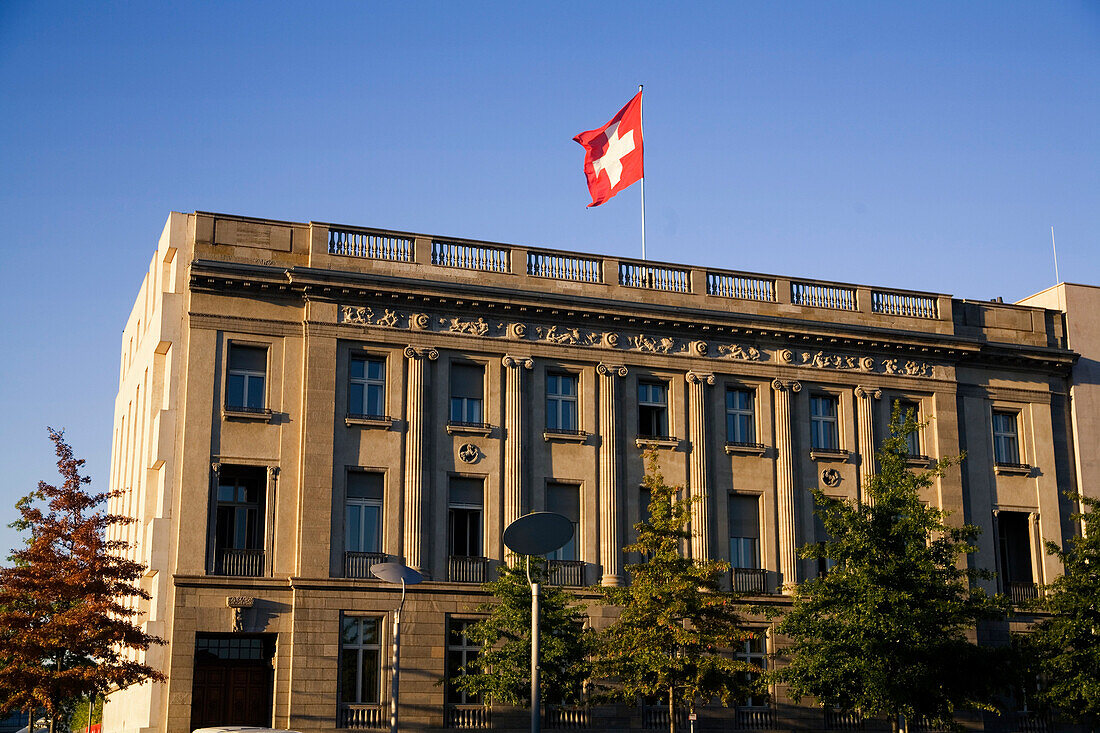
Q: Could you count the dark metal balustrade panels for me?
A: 6